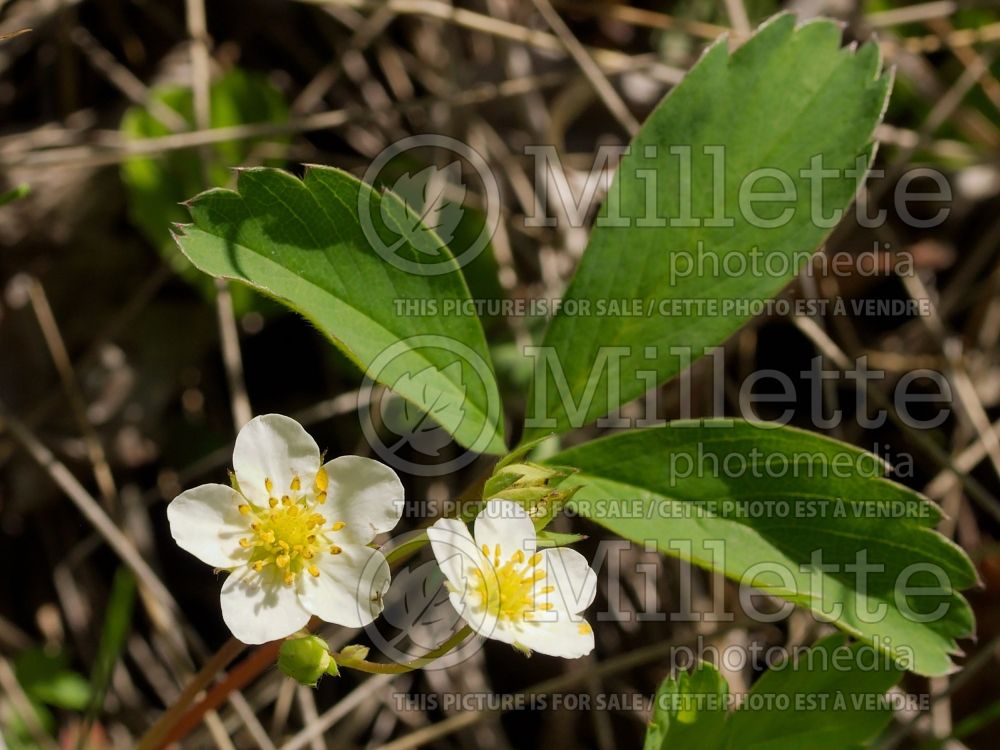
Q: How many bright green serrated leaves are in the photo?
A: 3